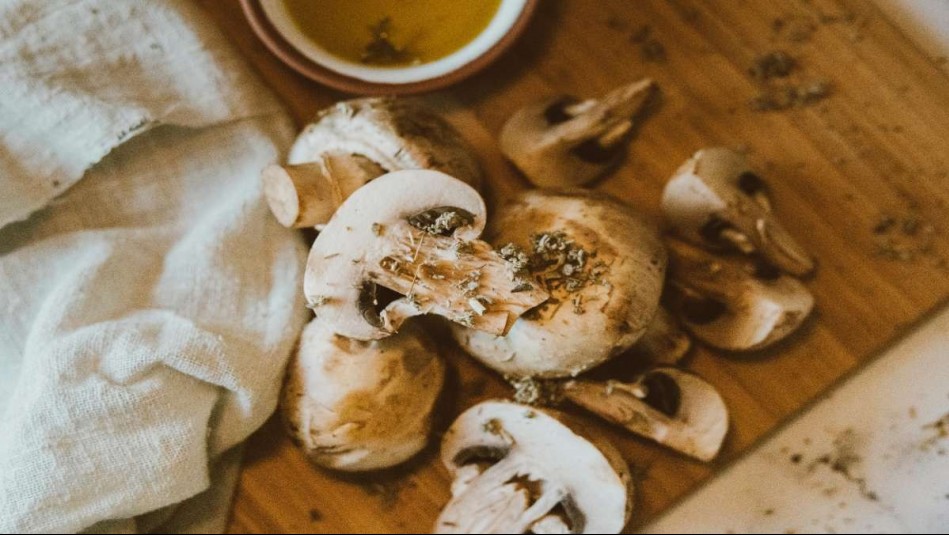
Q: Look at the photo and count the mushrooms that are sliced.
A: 6